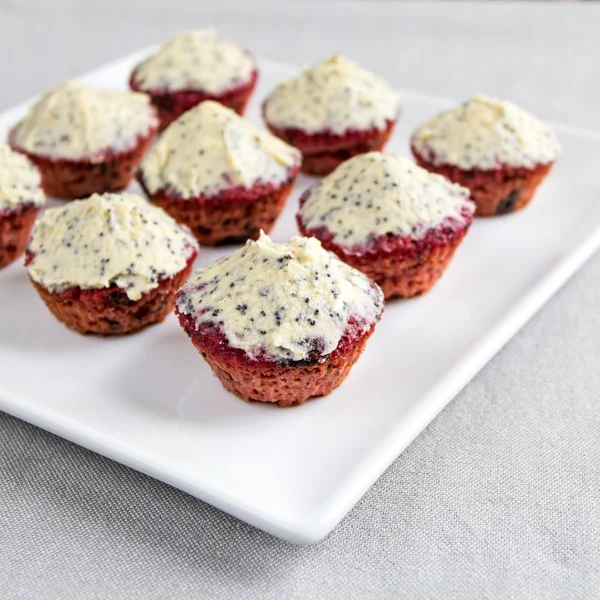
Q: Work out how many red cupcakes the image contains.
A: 9